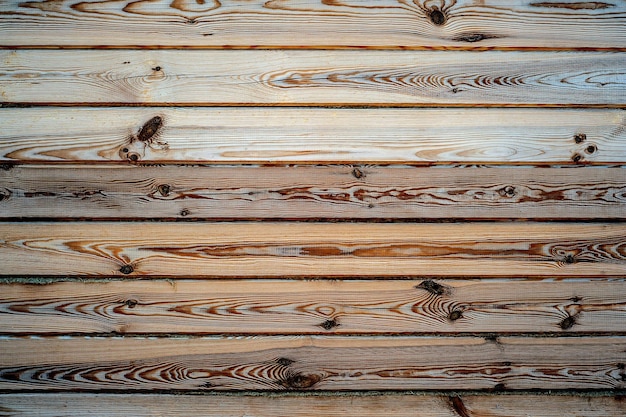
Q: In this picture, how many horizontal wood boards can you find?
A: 8